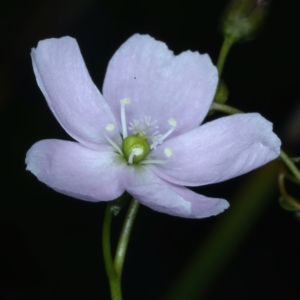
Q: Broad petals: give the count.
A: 5